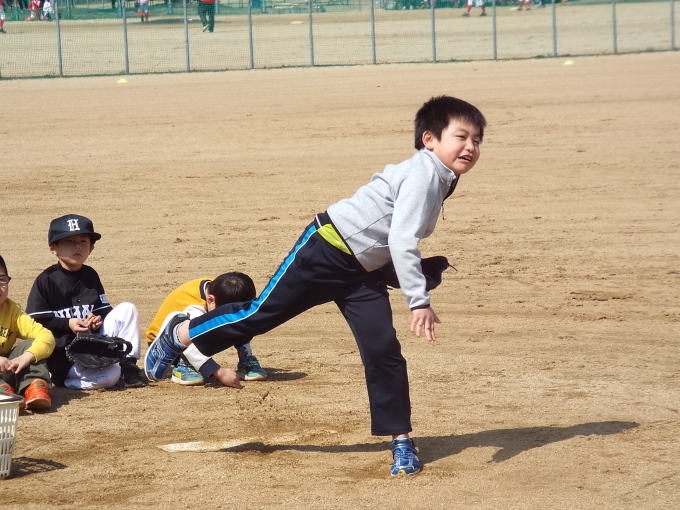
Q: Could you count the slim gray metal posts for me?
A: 11